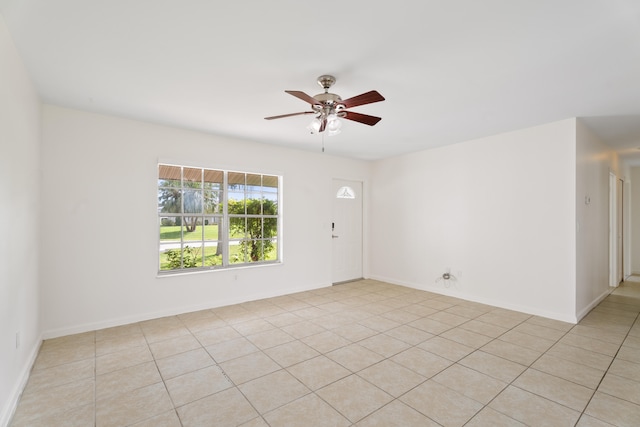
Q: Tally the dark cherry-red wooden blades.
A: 5